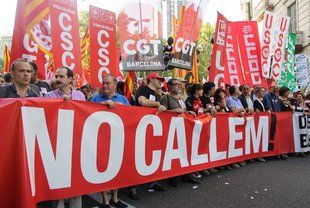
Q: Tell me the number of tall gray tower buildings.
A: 1